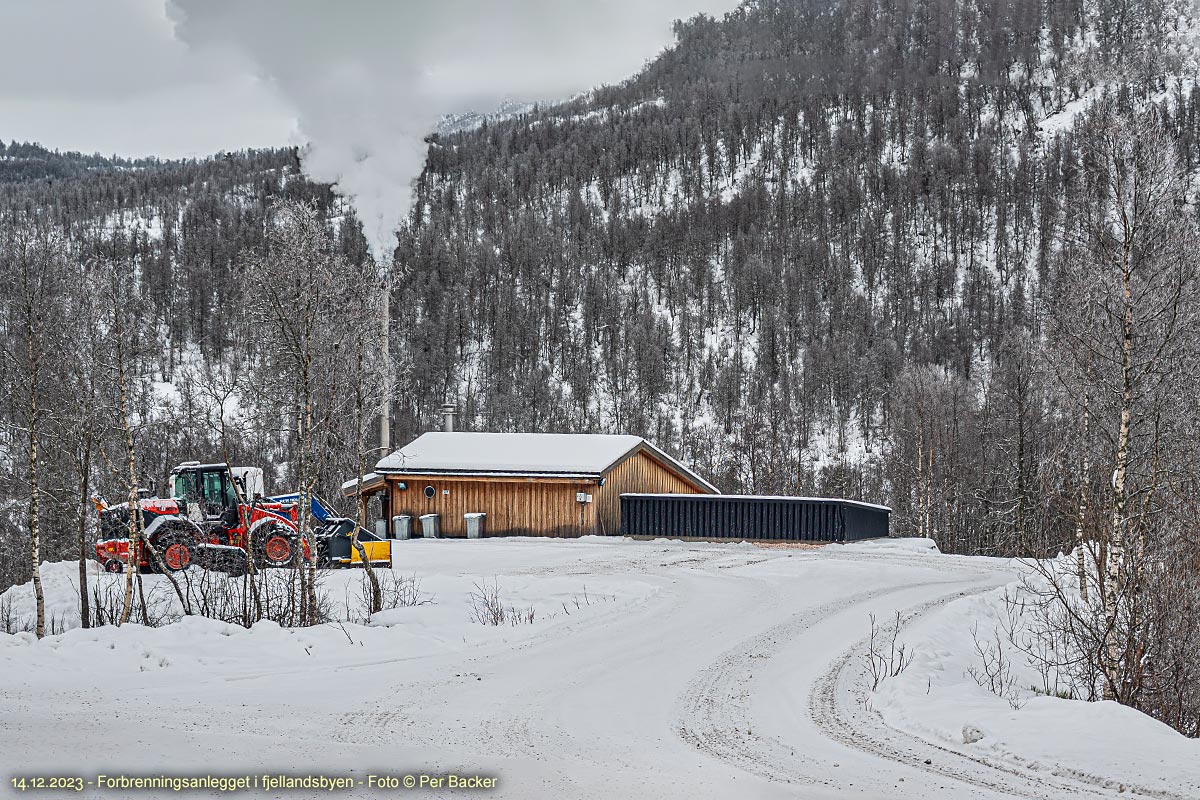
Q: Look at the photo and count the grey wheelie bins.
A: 3